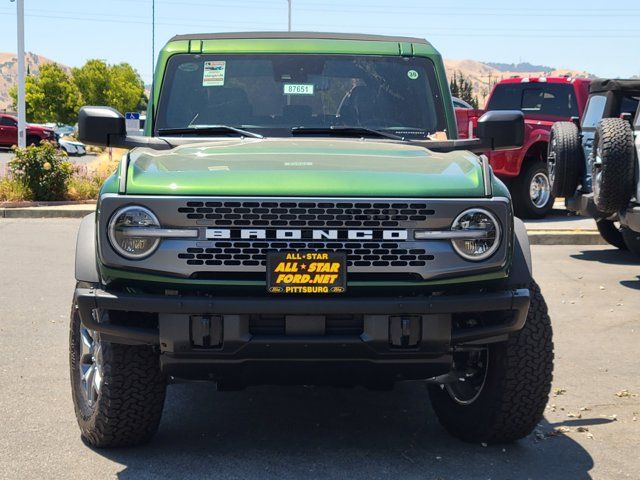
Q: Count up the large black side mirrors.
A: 2